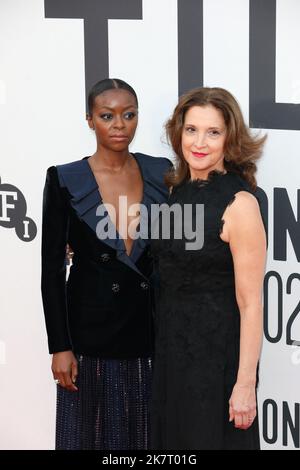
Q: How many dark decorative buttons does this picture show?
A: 3